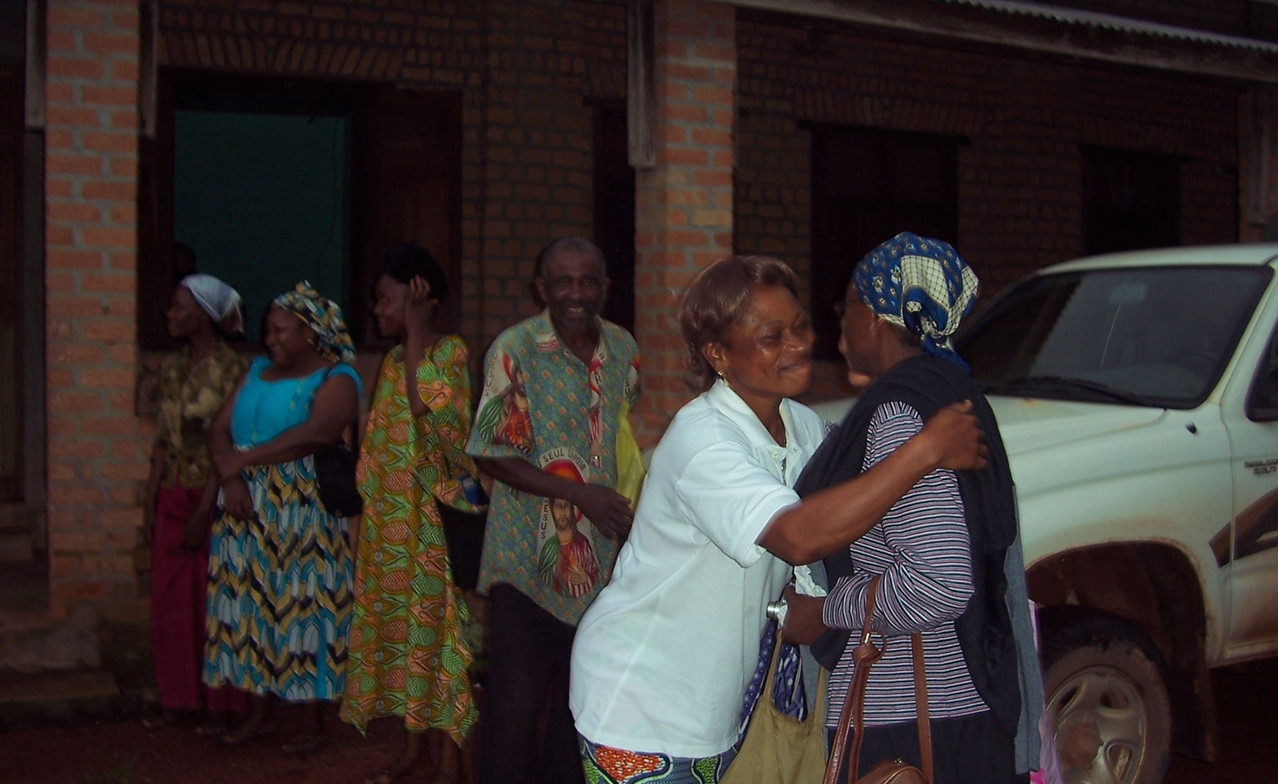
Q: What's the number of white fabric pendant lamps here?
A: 0